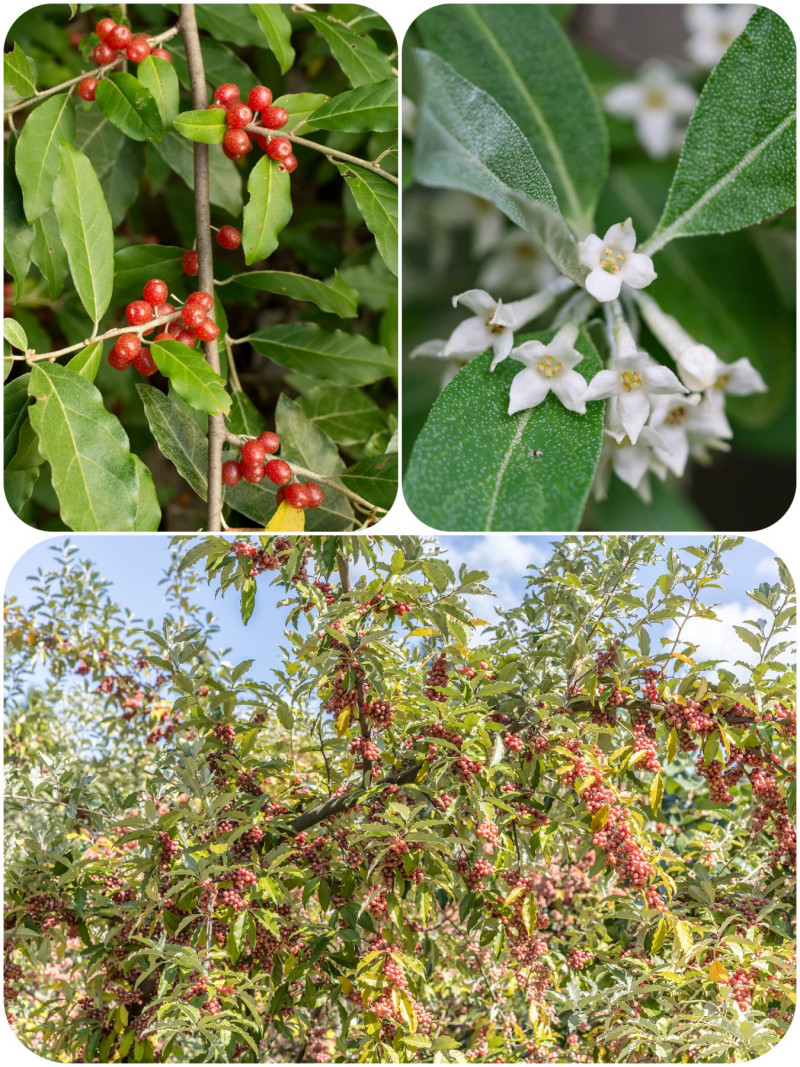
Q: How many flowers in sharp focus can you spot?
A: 4